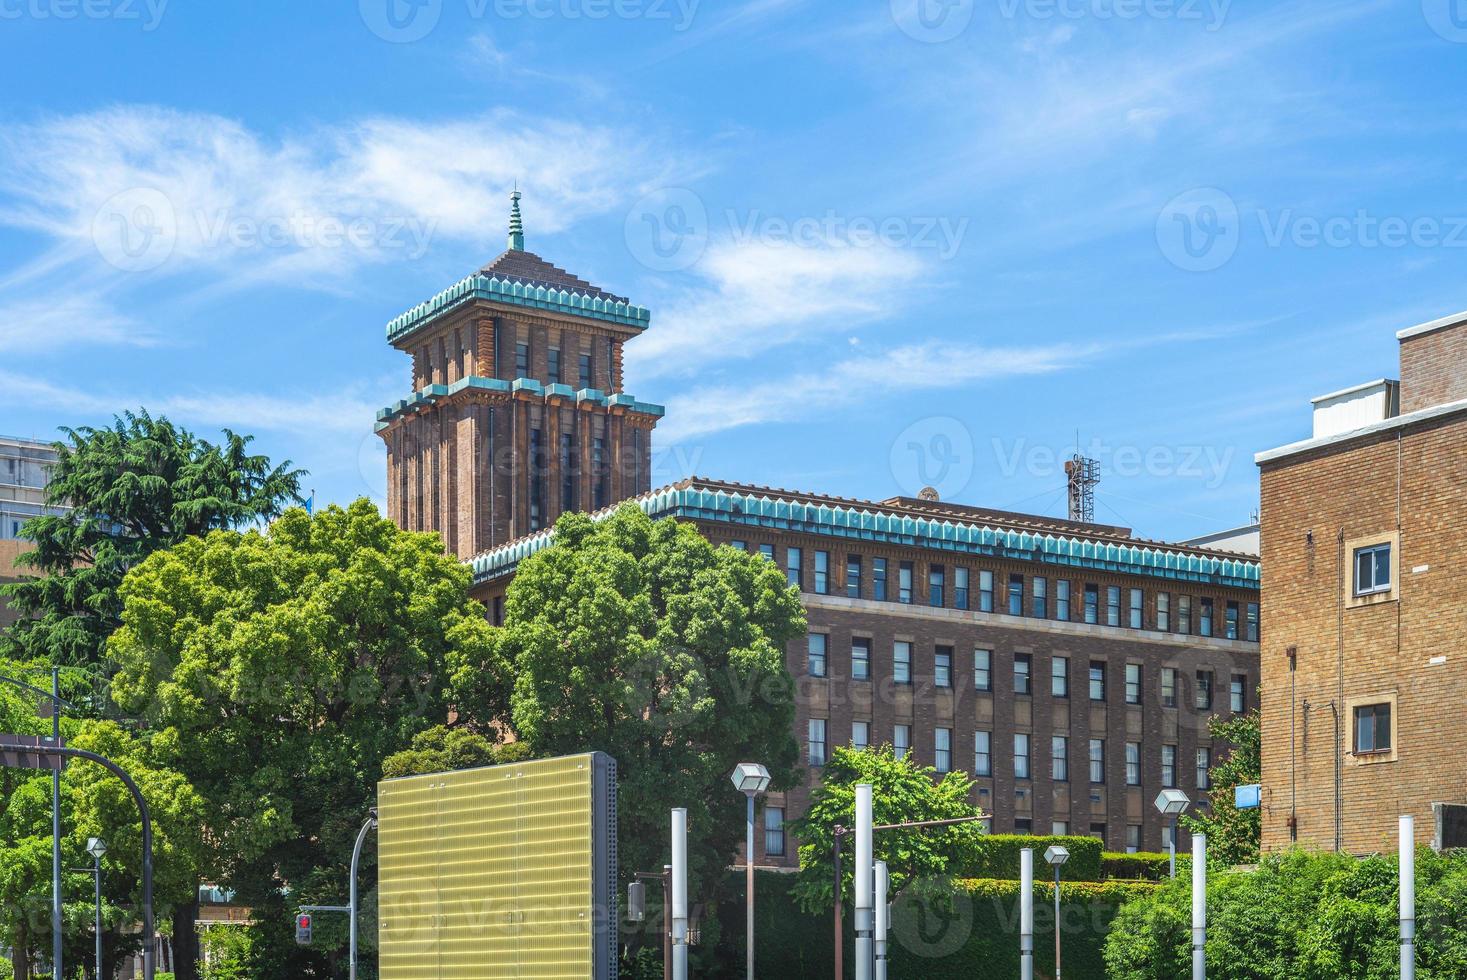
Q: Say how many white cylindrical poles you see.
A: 6